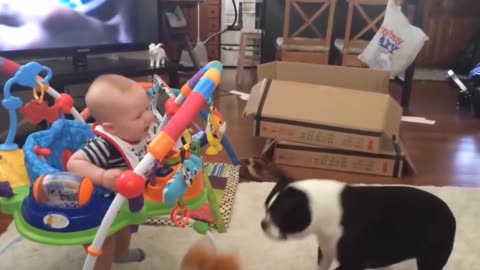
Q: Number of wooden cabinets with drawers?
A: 1